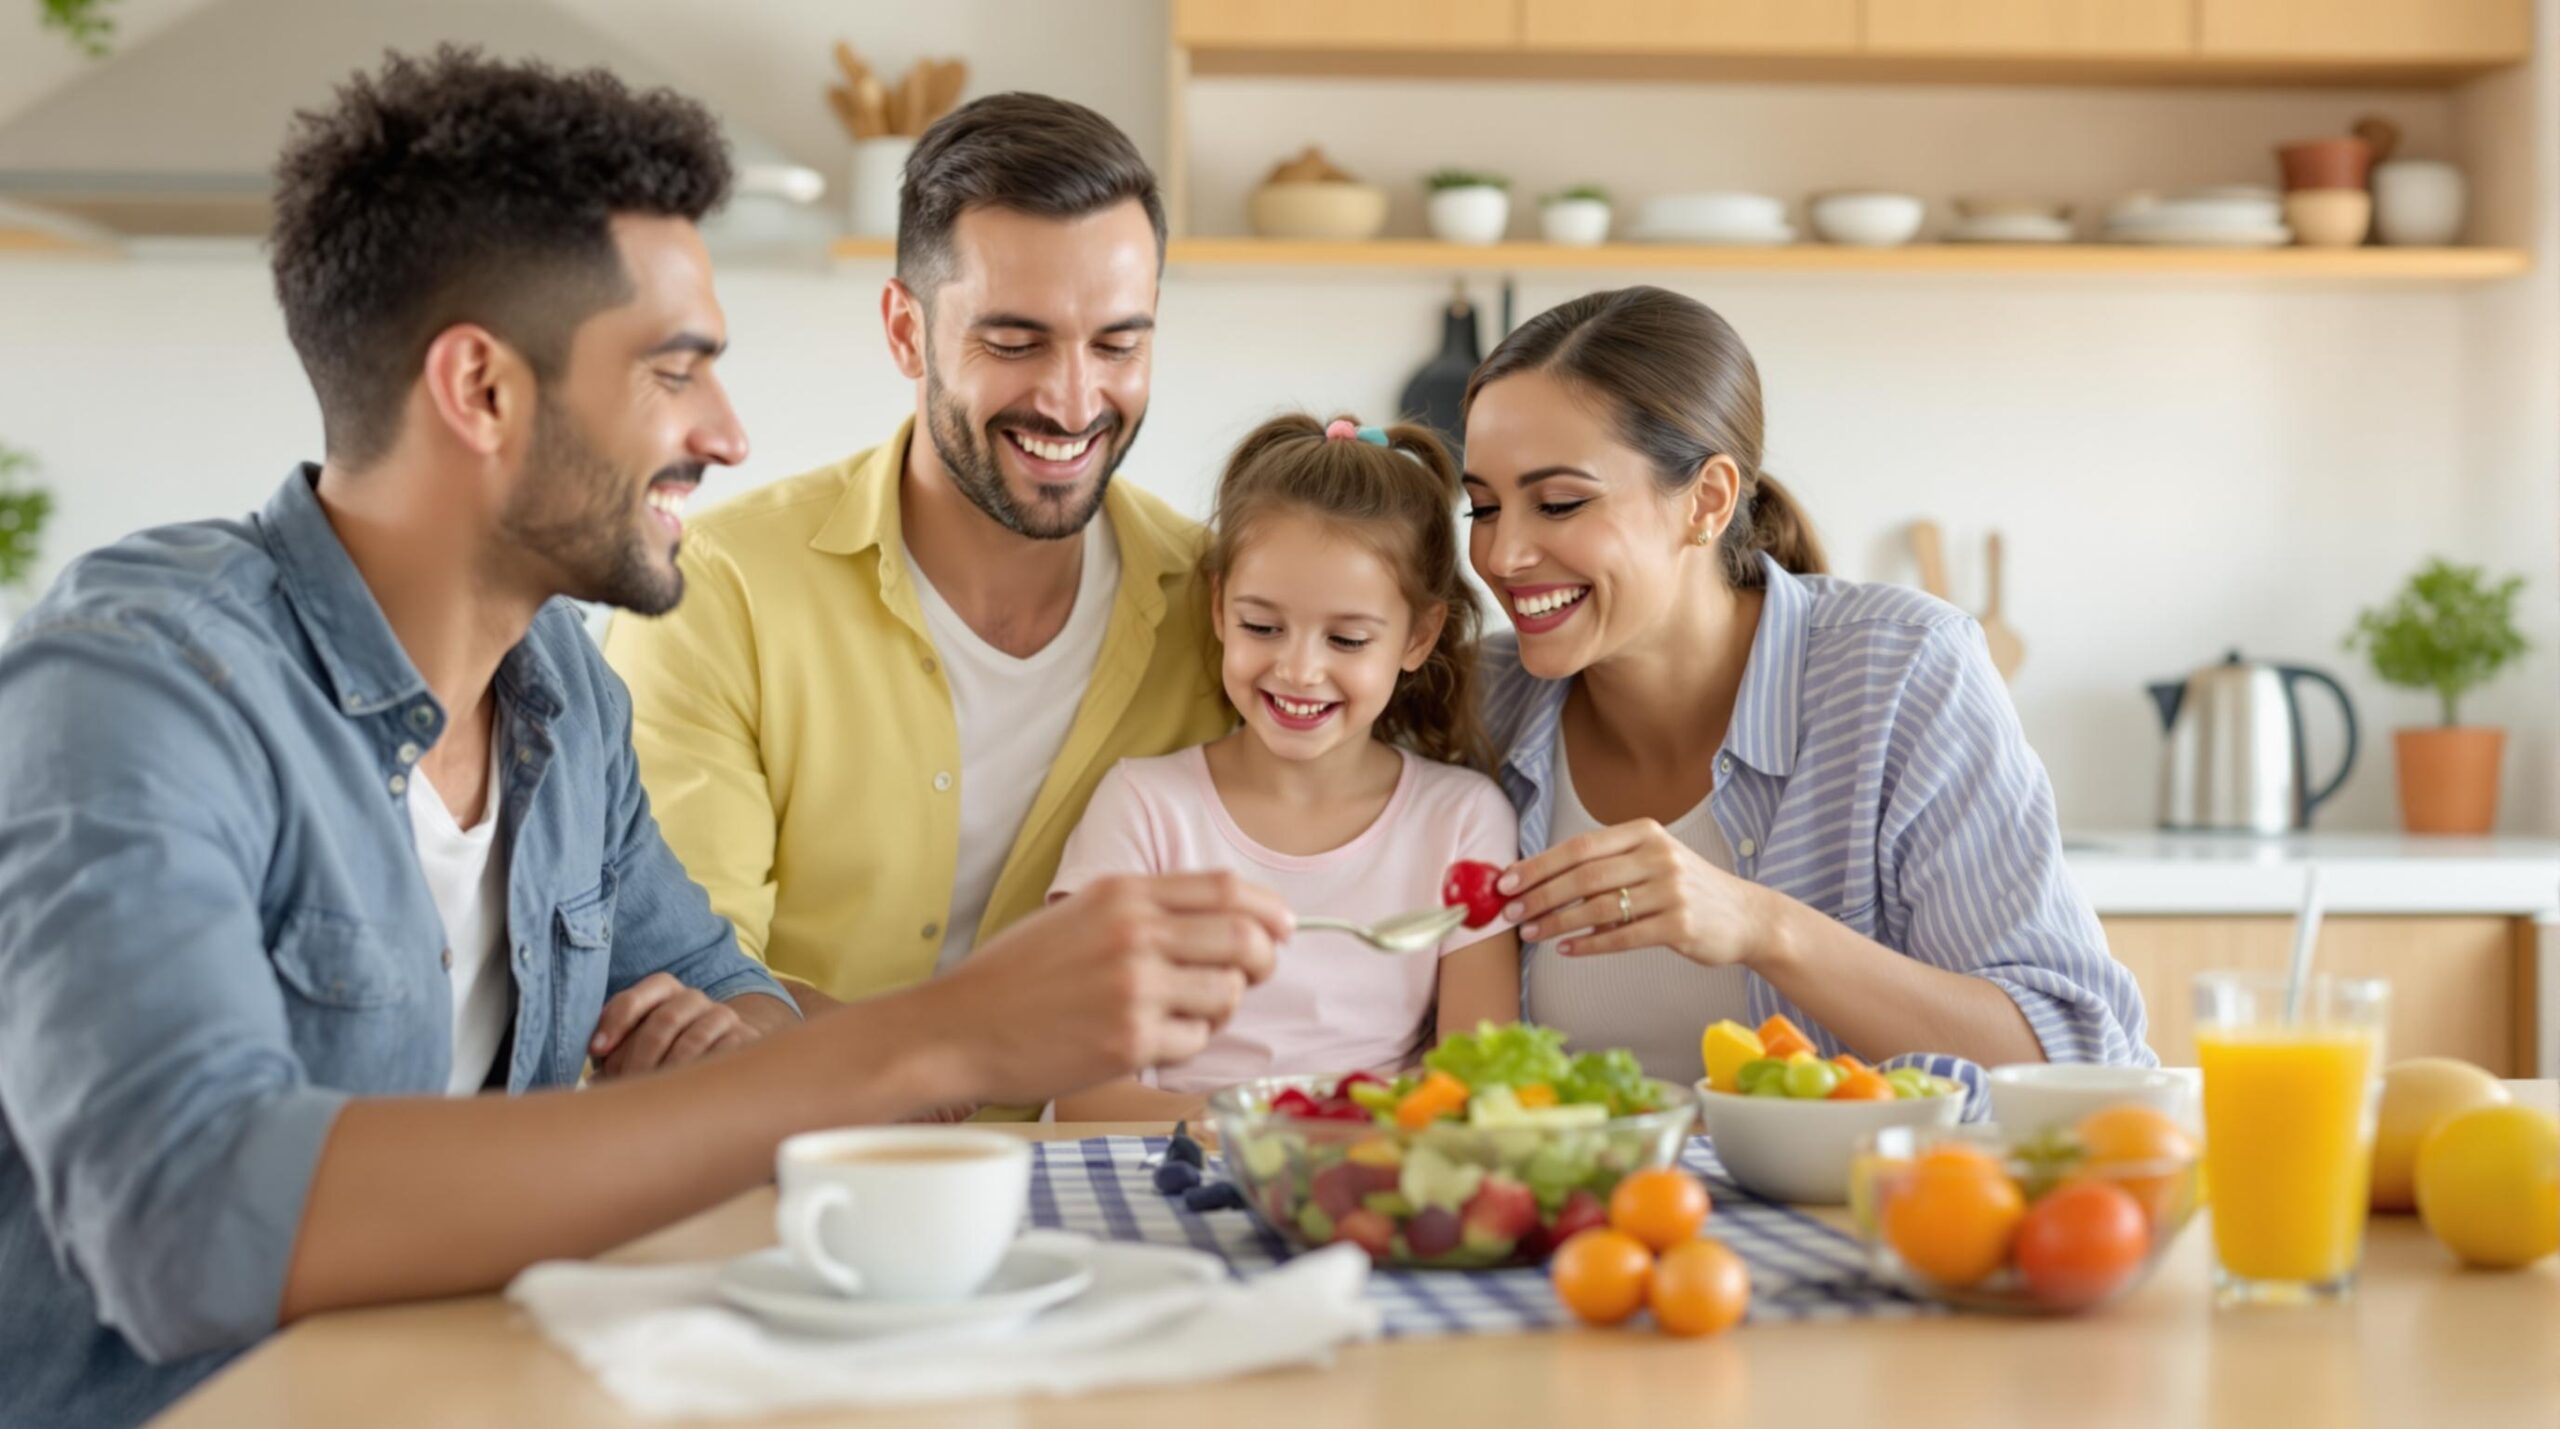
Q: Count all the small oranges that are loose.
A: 3